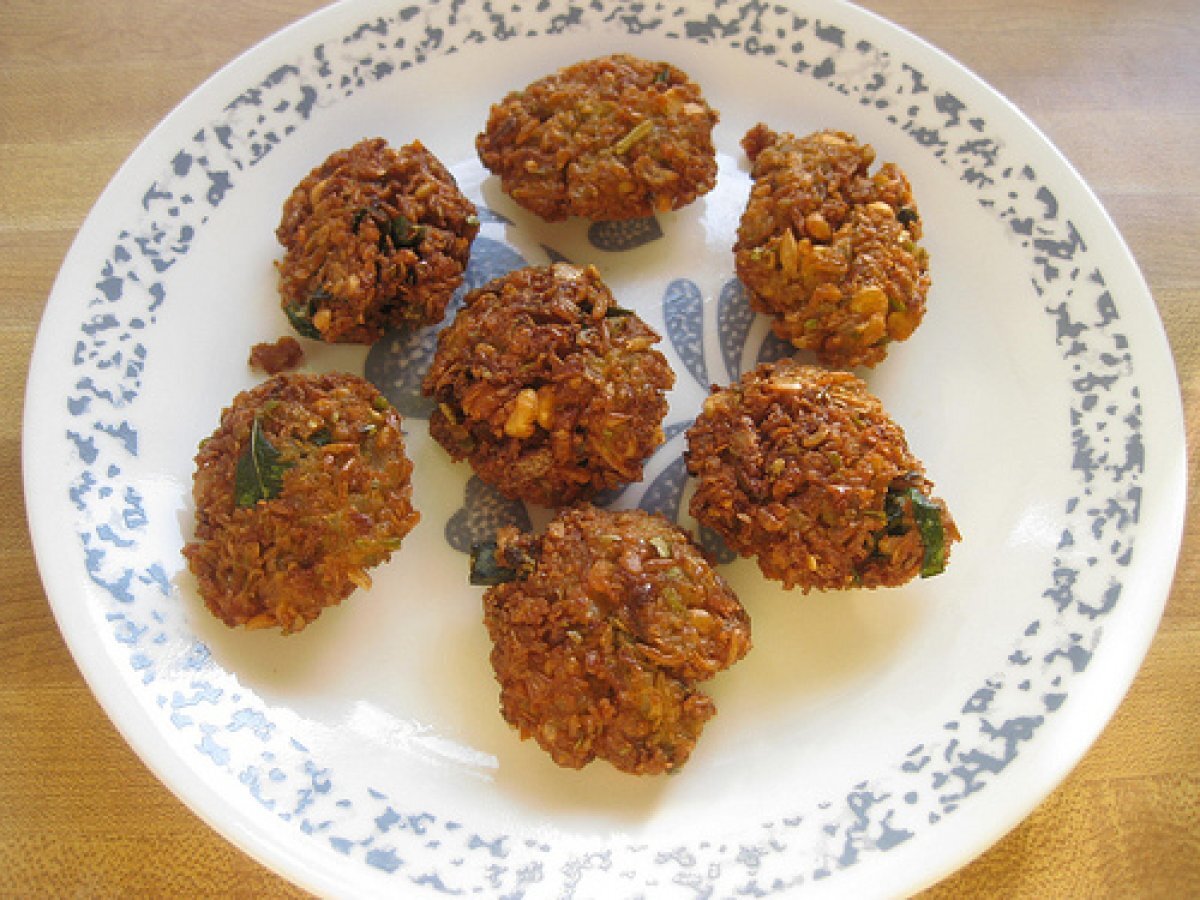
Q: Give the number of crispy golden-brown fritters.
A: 7